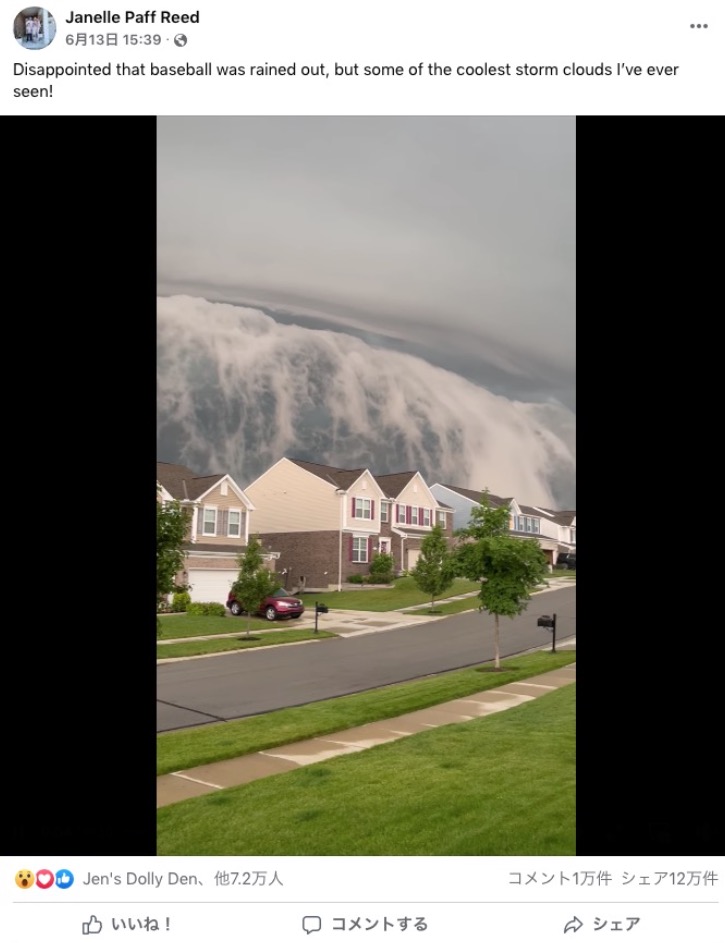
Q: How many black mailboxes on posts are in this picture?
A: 2